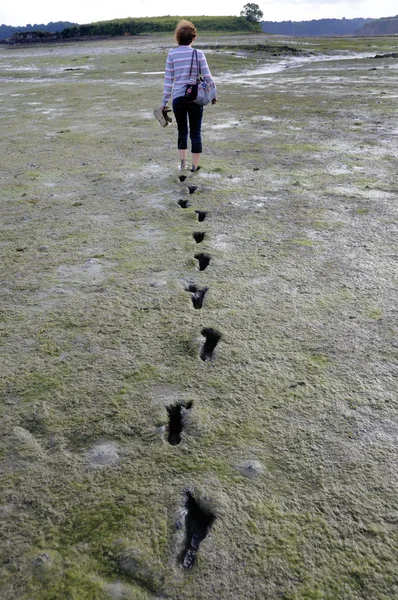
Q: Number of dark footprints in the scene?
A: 10